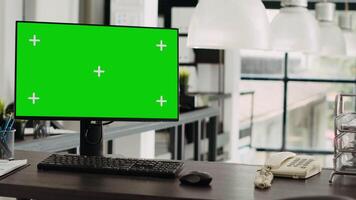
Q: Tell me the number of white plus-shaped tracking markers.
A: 5